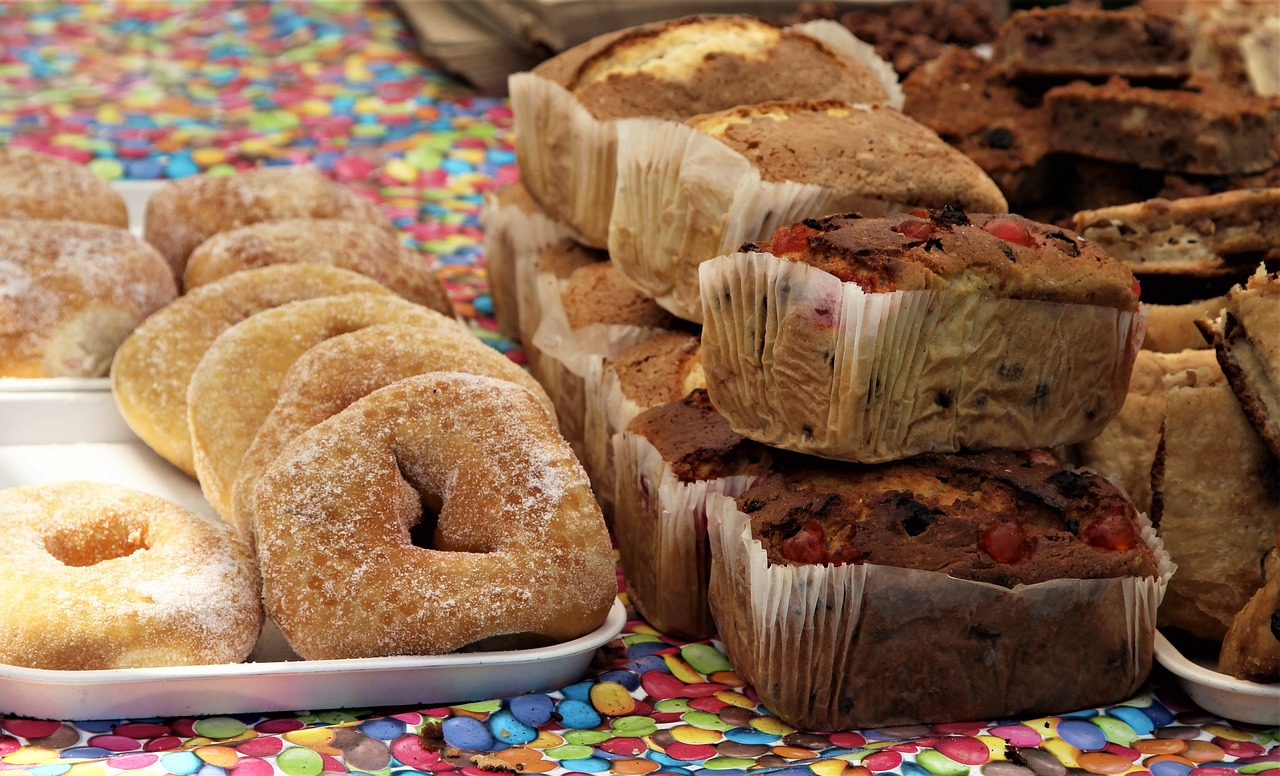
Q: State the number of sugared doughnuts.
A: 9